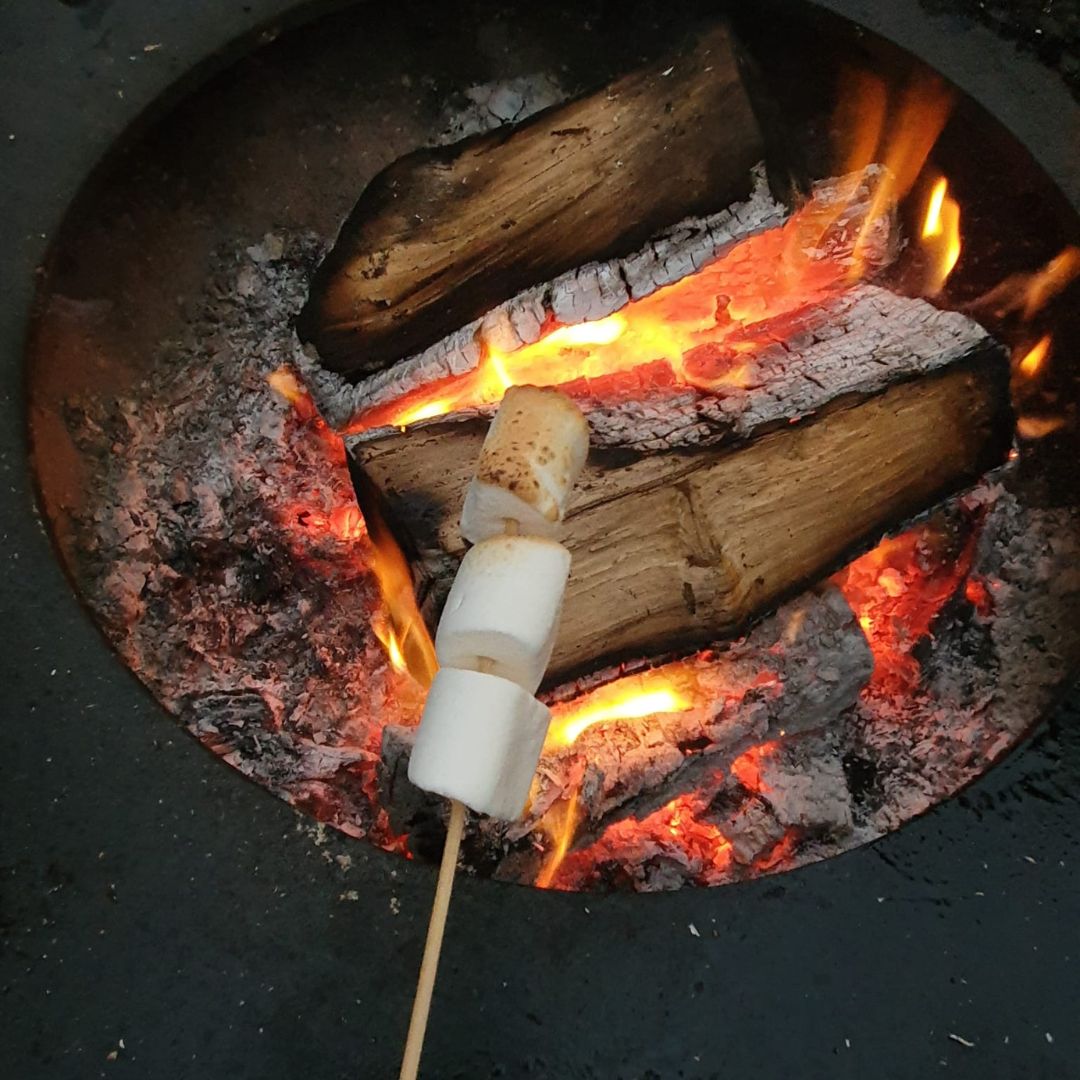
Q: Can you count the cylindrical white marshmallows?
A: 3